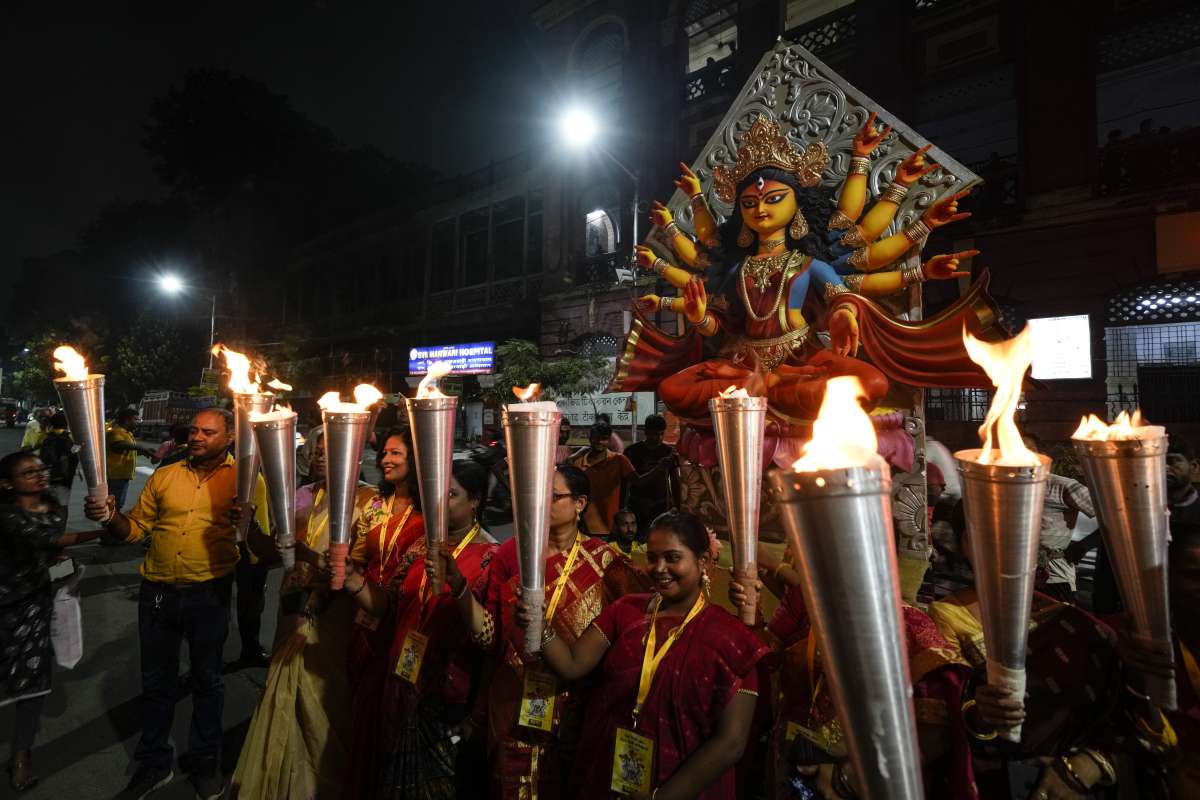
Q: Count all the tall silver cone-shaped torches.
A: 10